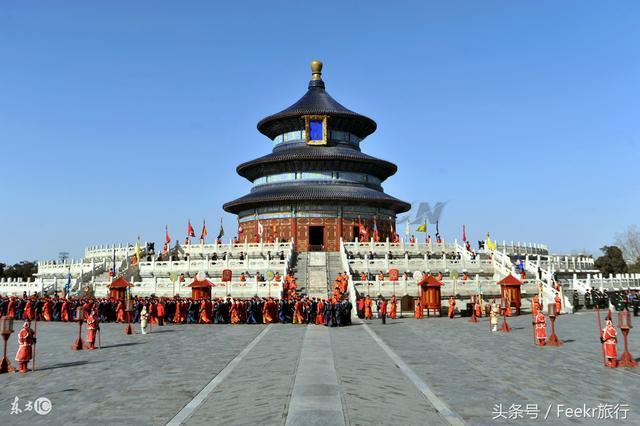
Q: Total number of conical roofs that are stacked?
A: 3